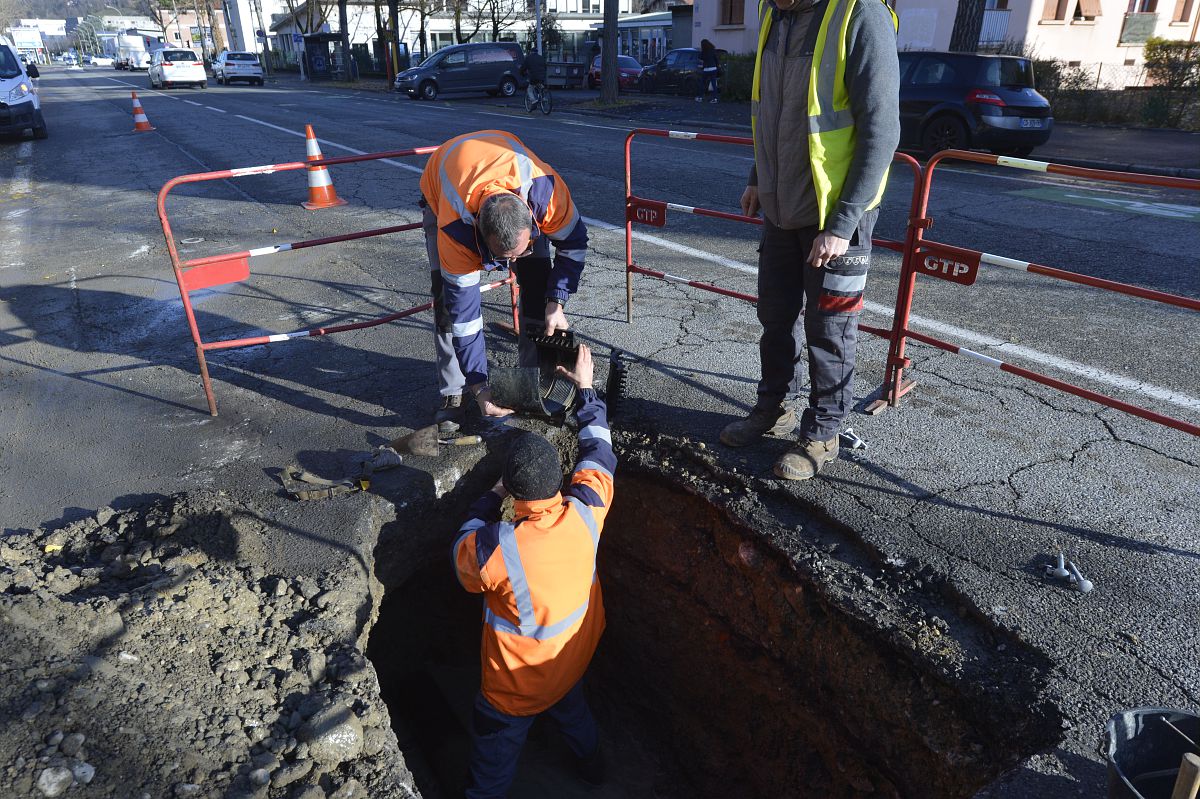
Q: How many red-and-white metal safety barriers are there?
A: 3